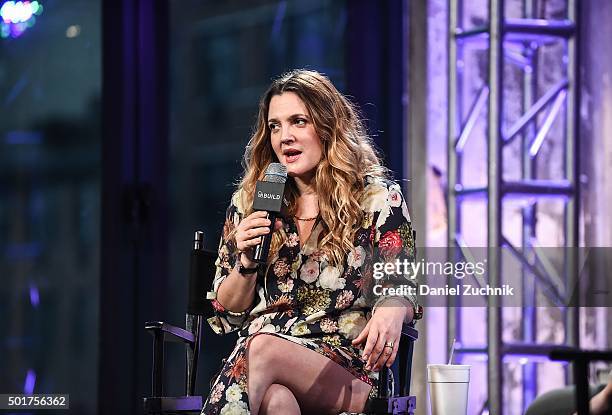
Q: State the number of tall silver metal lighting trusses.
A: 1